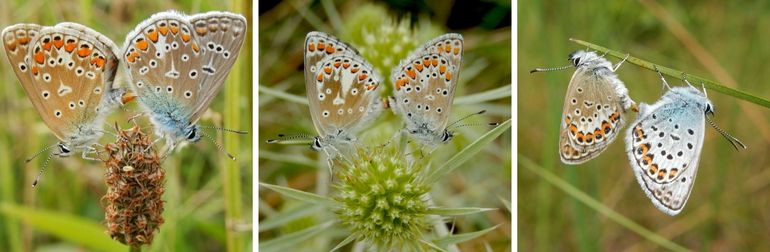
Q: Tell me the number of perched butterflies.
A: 6